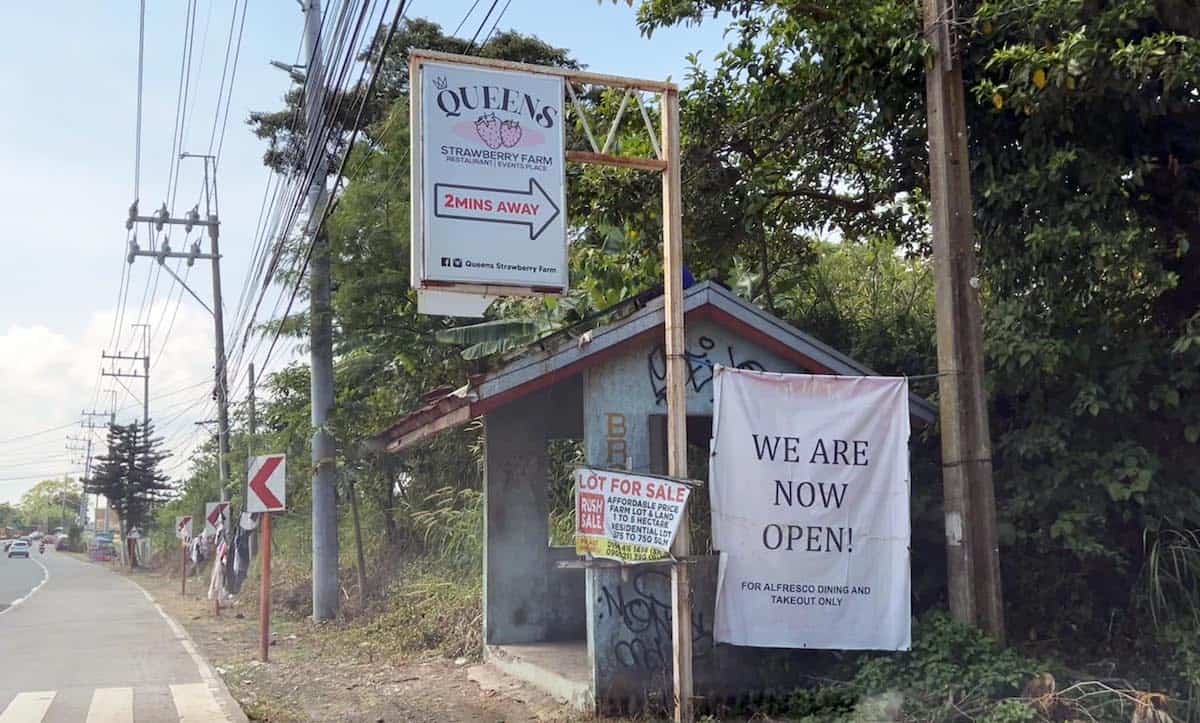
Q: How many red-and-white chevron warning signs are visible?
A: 3